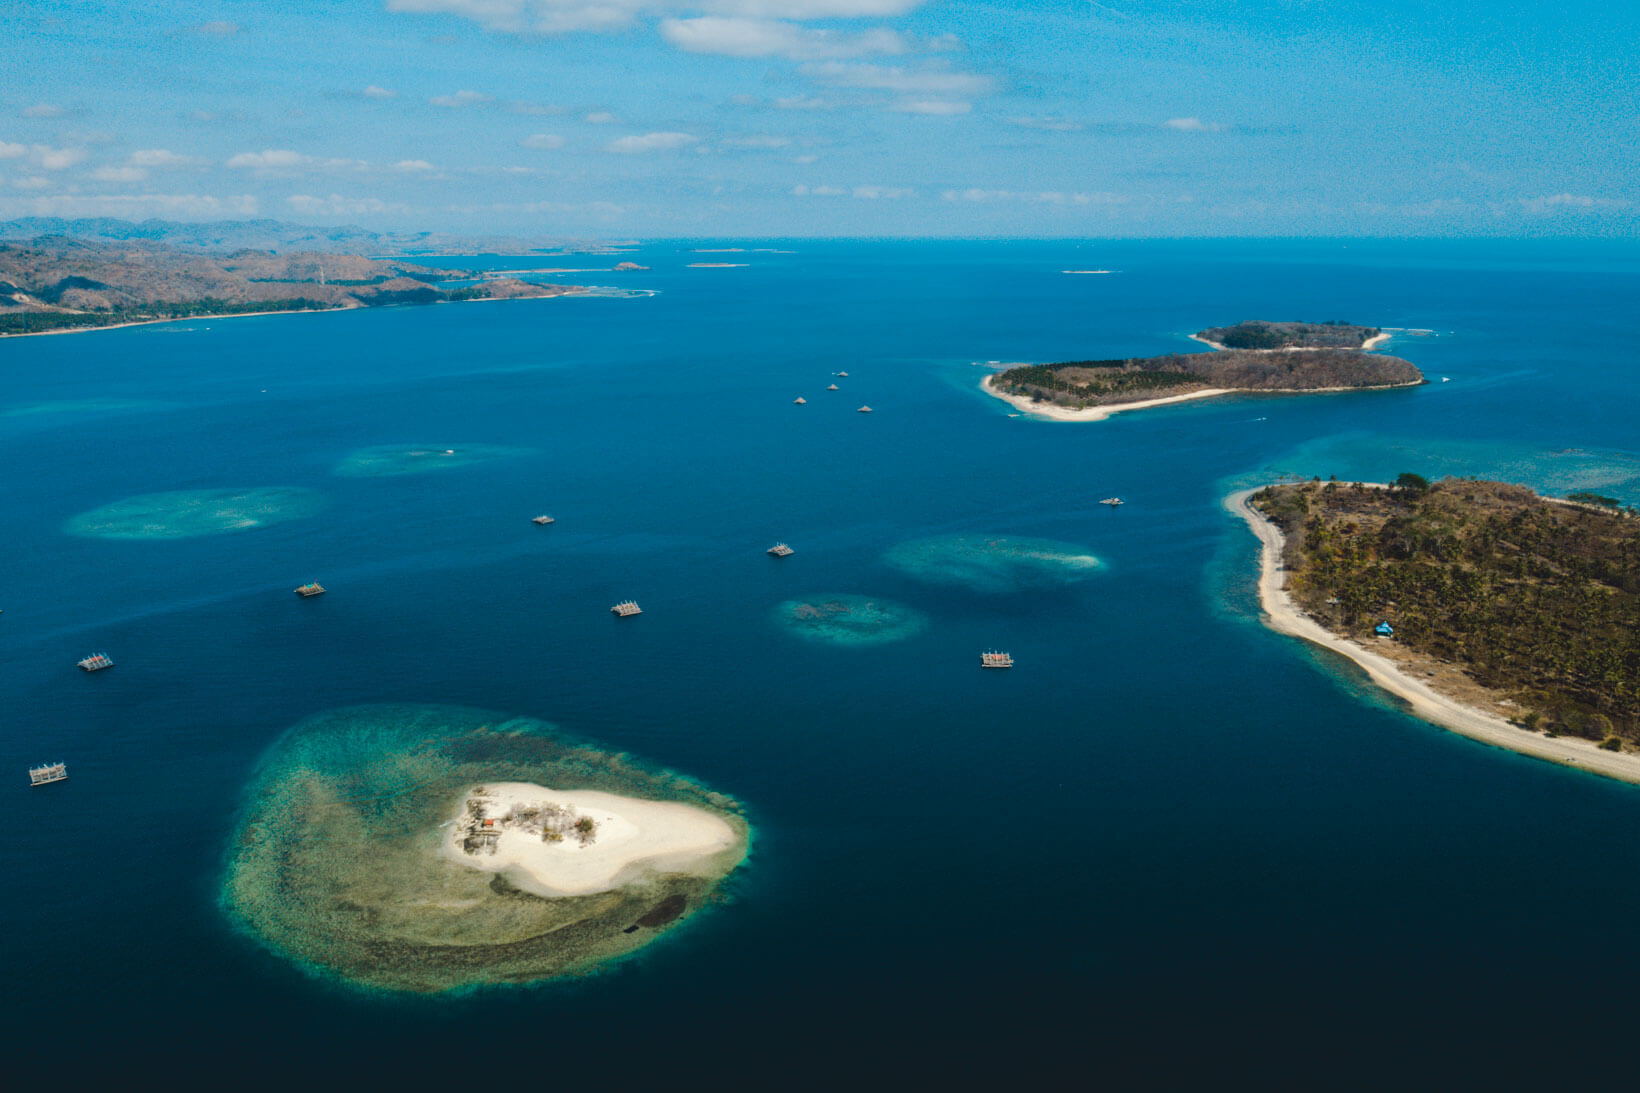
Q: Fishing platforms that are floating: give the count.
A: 12